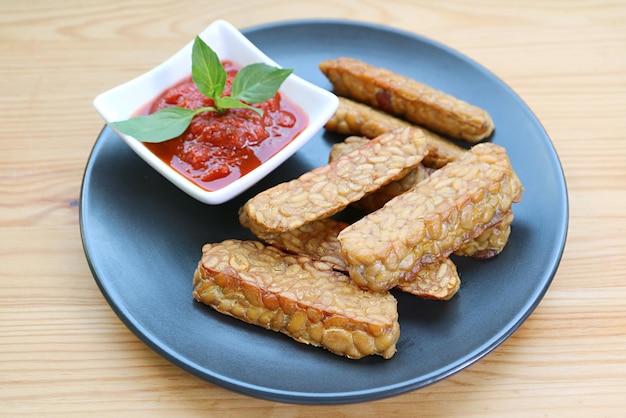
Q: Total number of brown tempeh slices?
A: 7